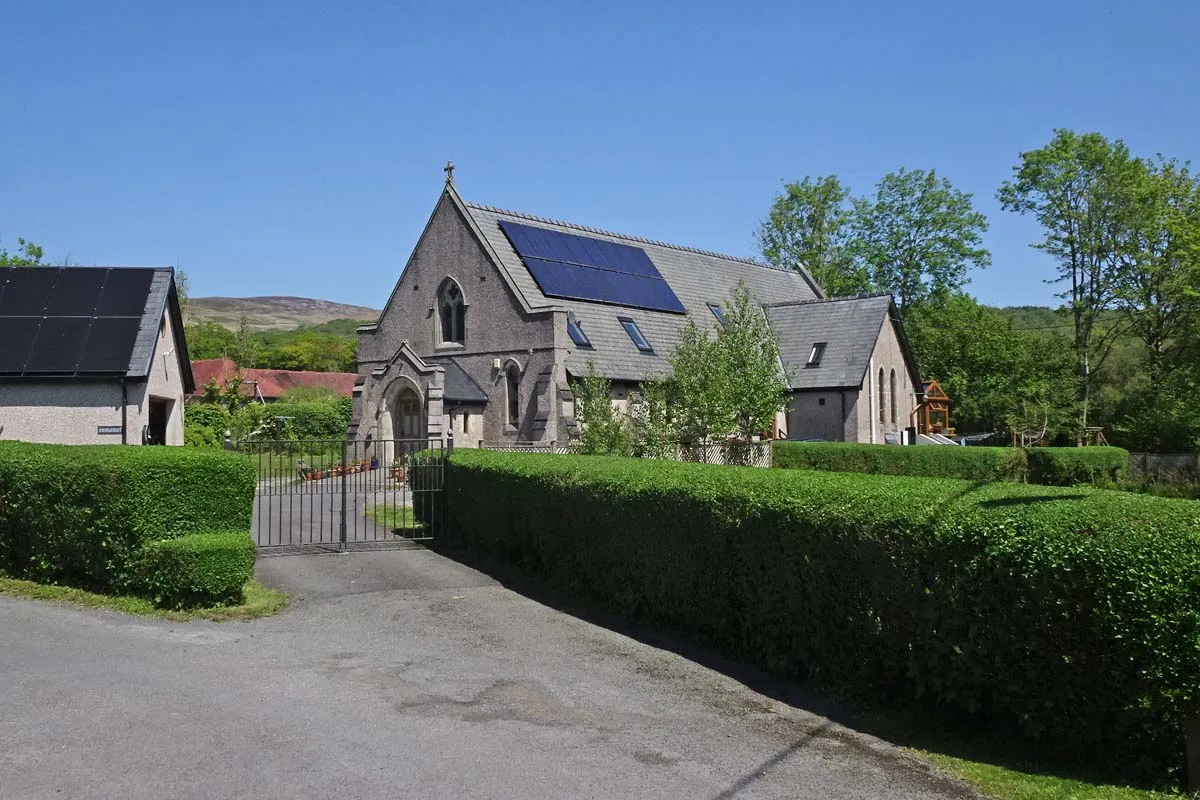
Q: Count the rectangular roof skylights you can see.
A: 4